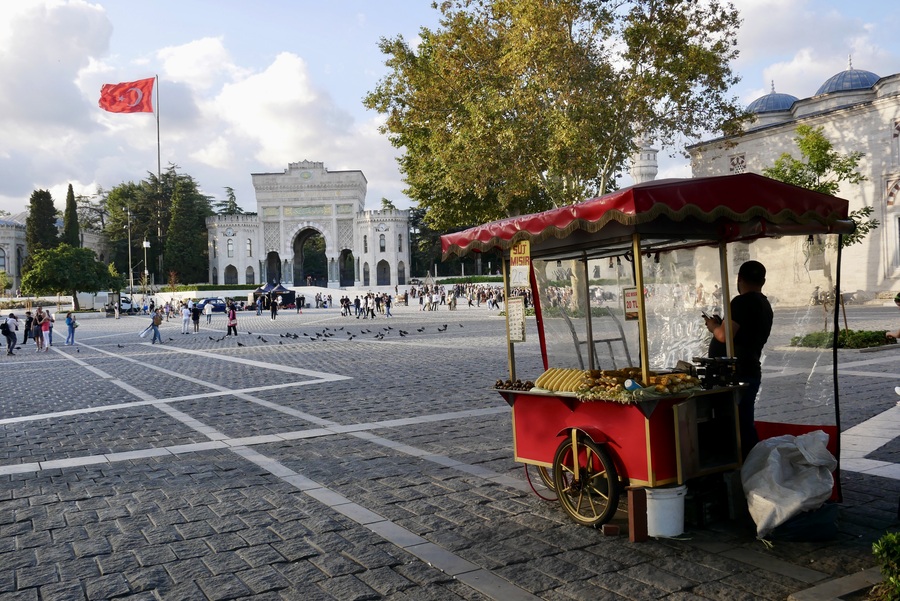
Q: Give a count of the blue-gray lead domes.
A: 2